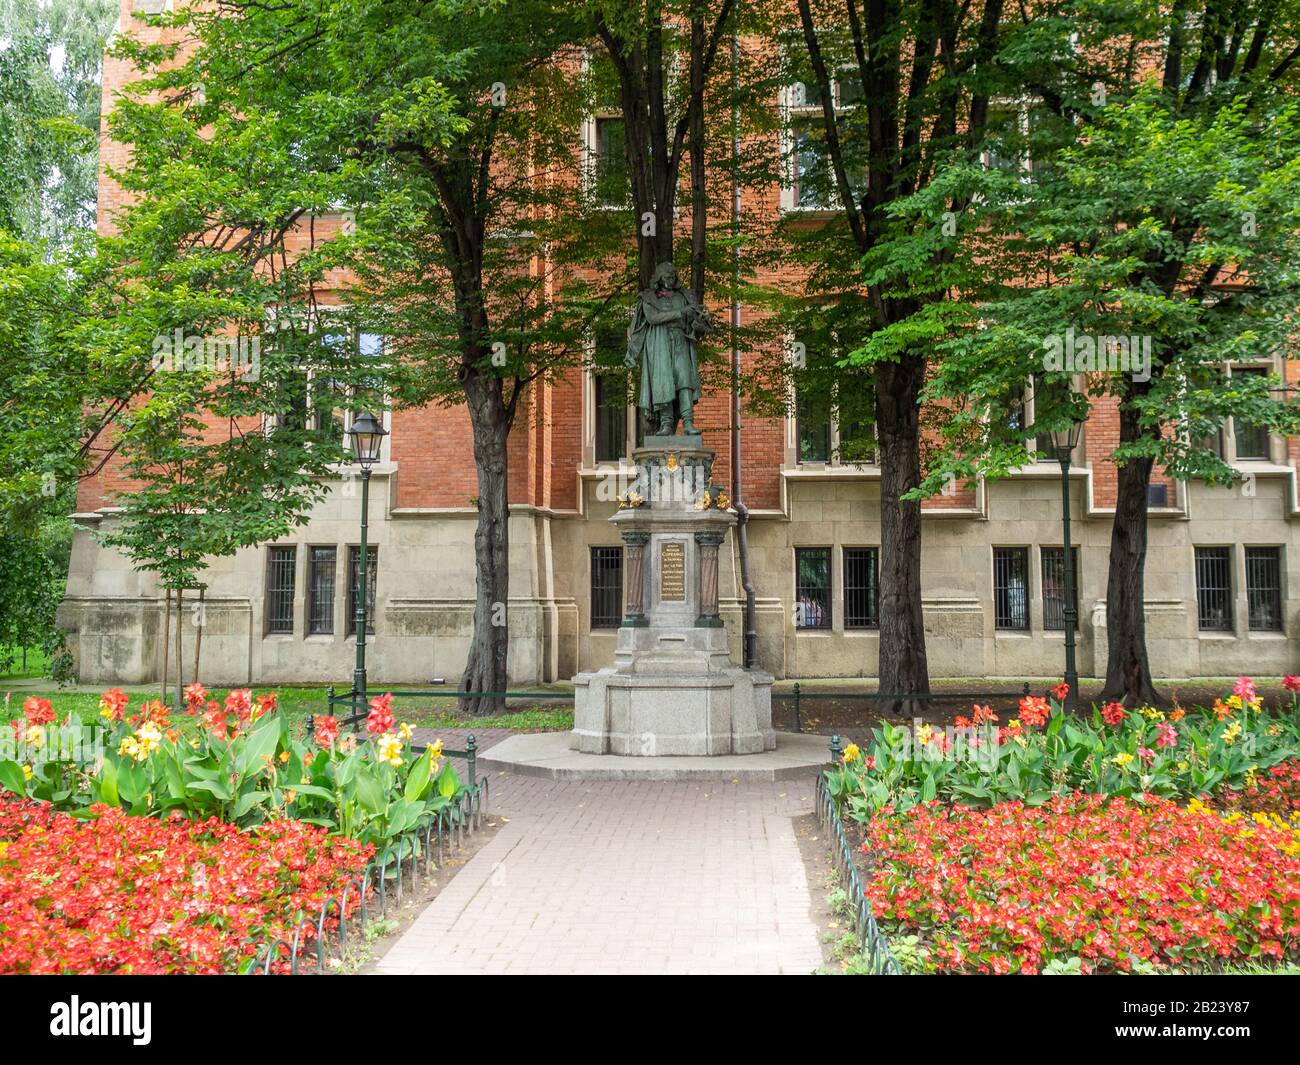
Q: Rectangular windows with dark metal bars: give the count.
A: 10